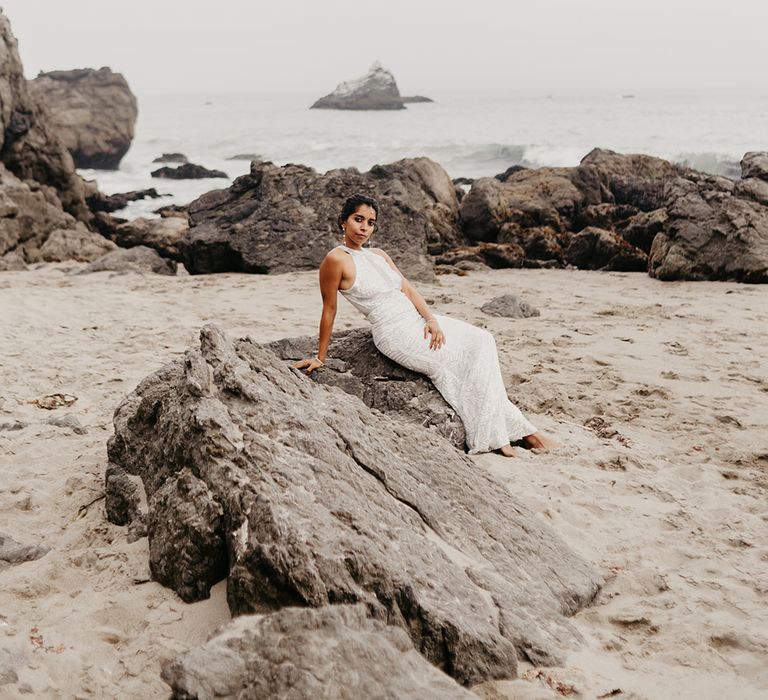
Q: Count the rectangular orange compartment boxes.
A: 0